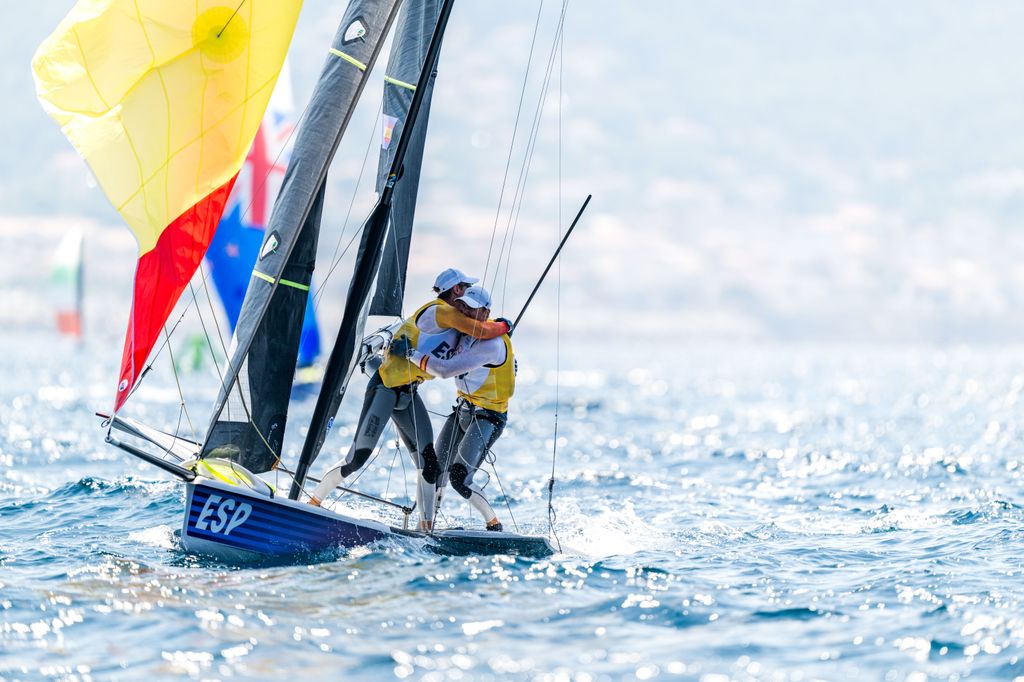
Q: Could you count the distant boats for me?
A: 2